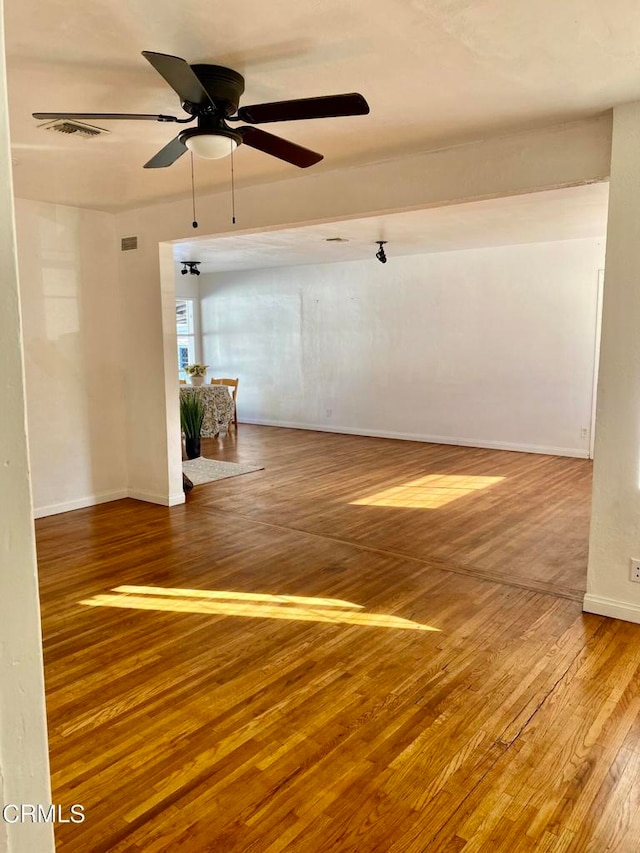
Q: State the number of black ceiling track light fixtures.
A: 2